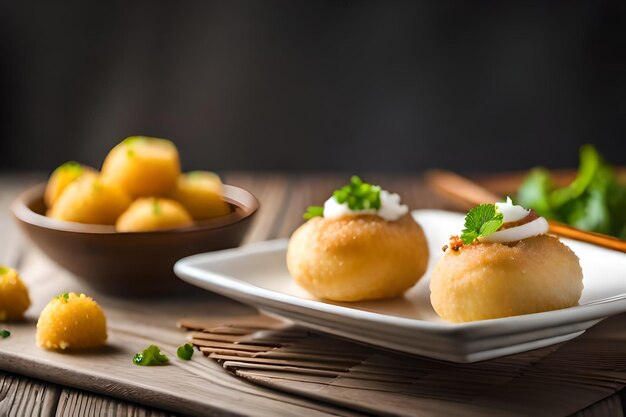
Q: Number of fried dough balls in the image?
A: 9